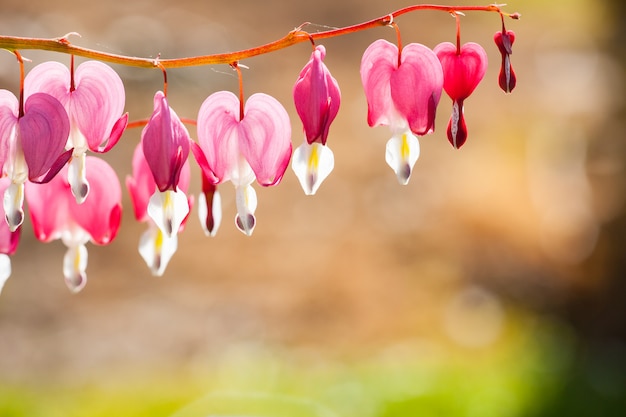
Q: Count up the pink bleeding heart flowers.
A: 12